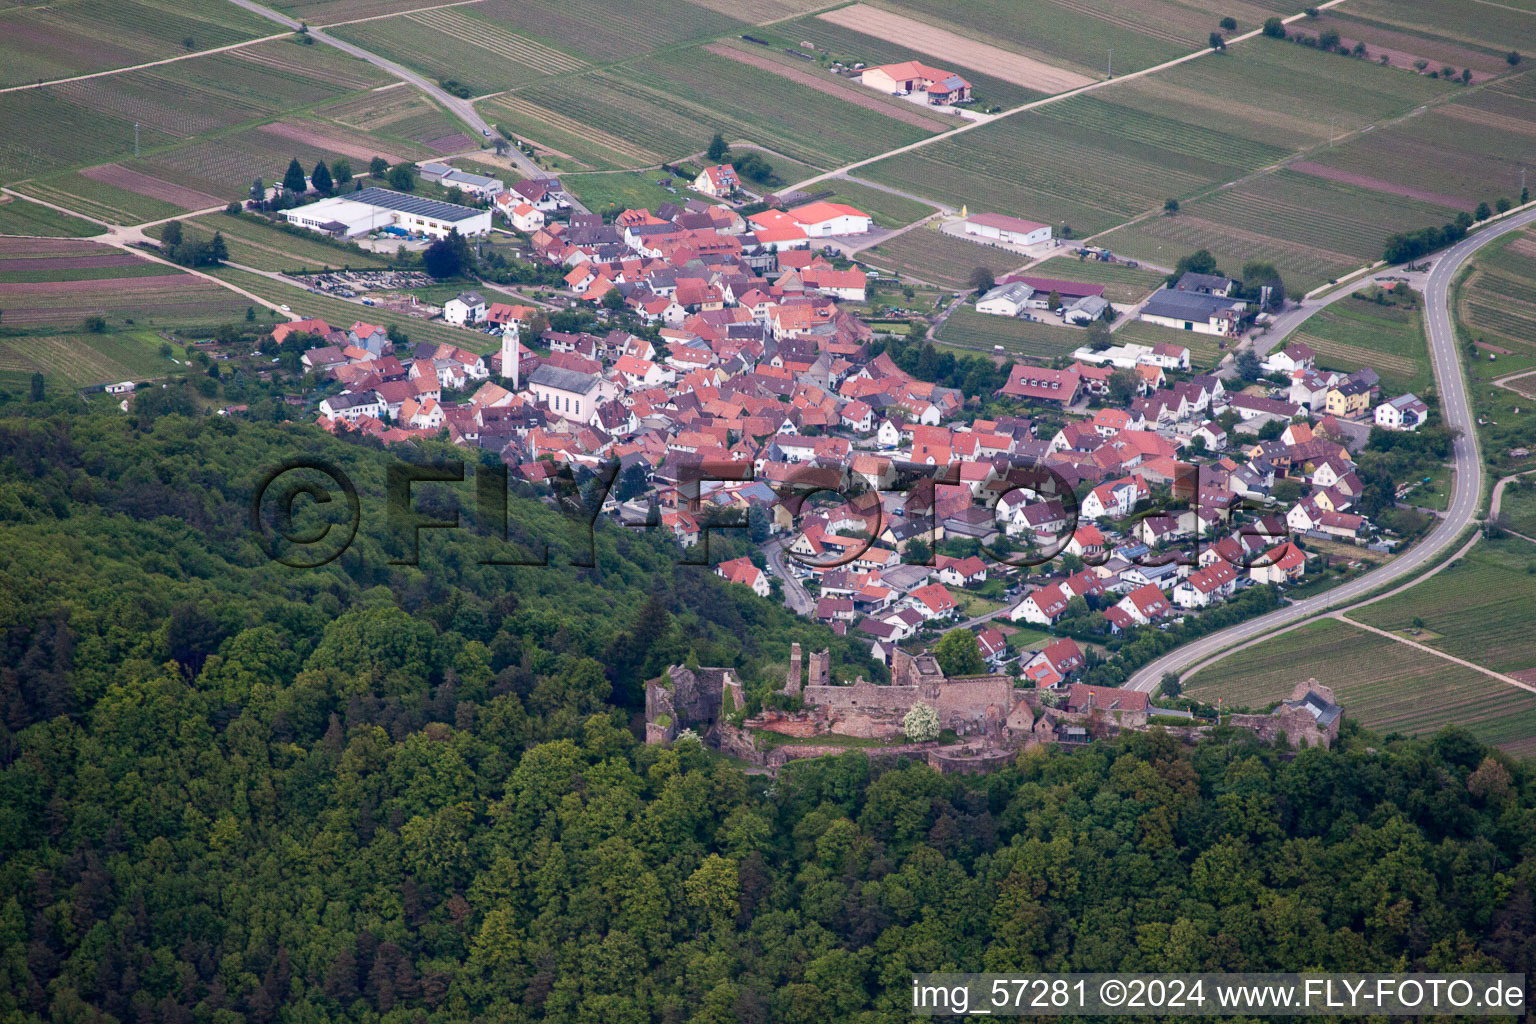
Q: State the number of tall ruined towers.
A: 2